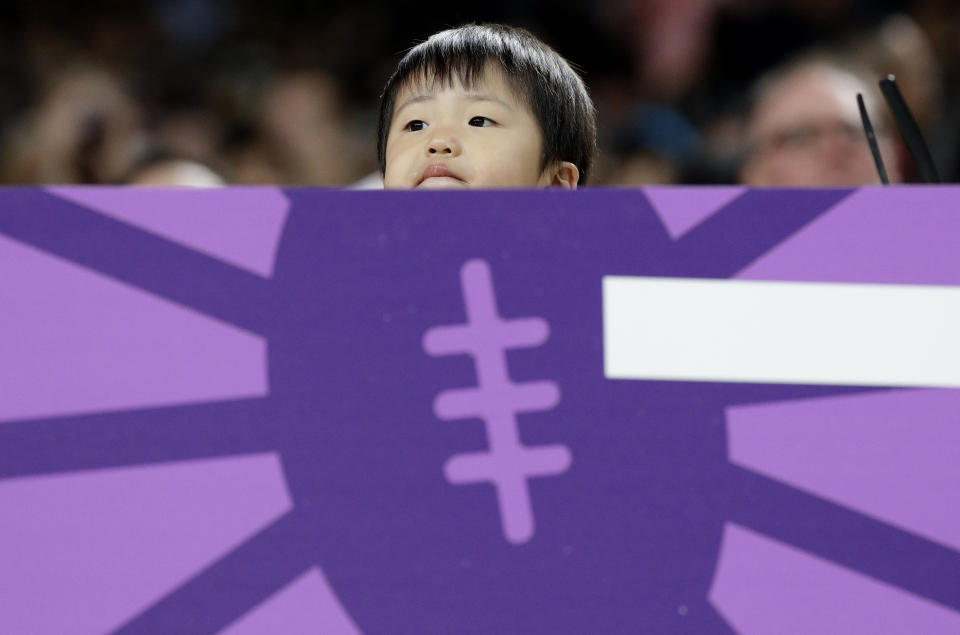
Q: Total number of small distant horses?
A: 0